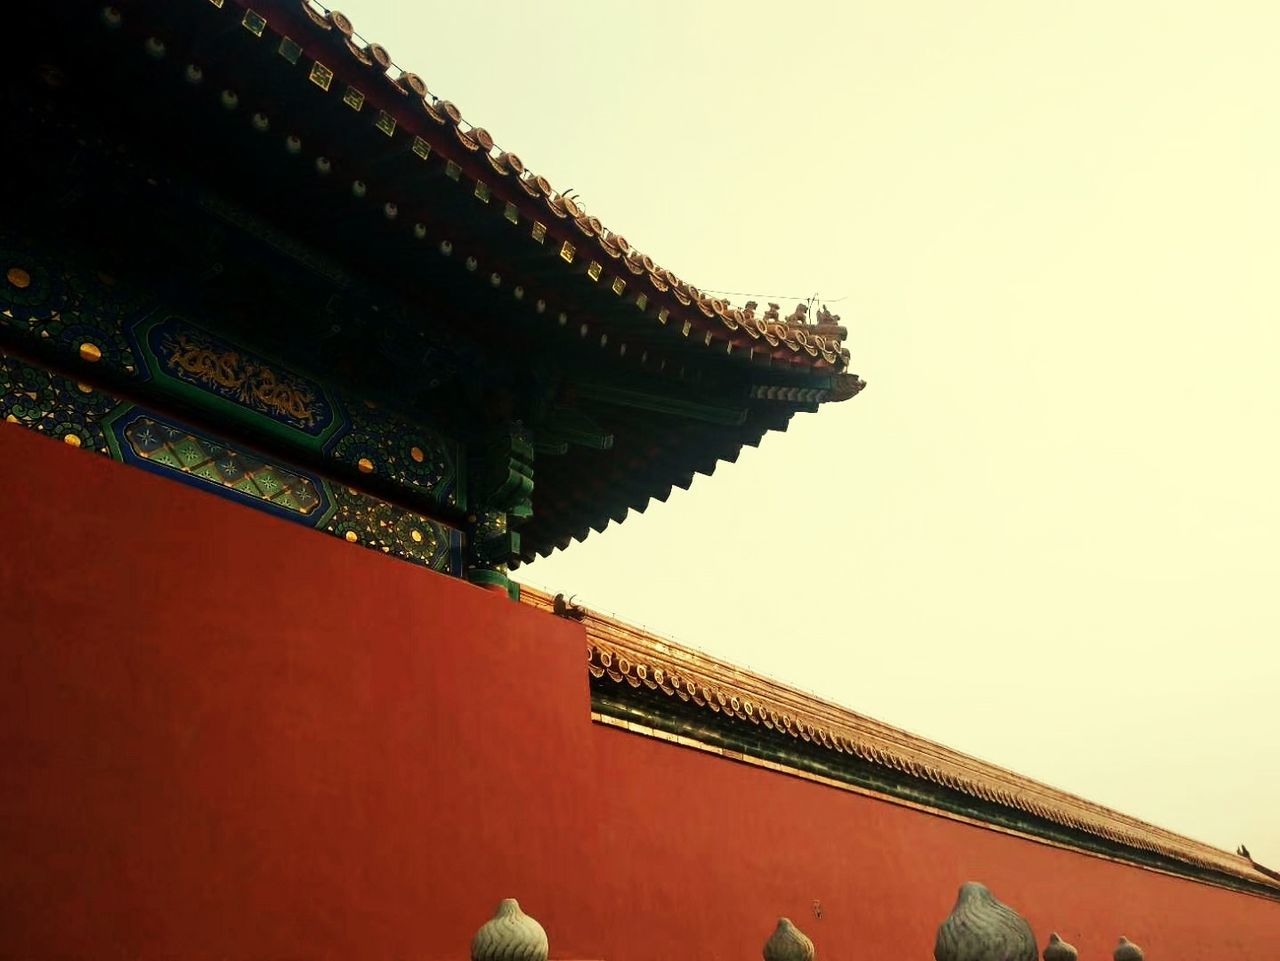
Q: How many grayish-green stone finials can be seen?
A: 5